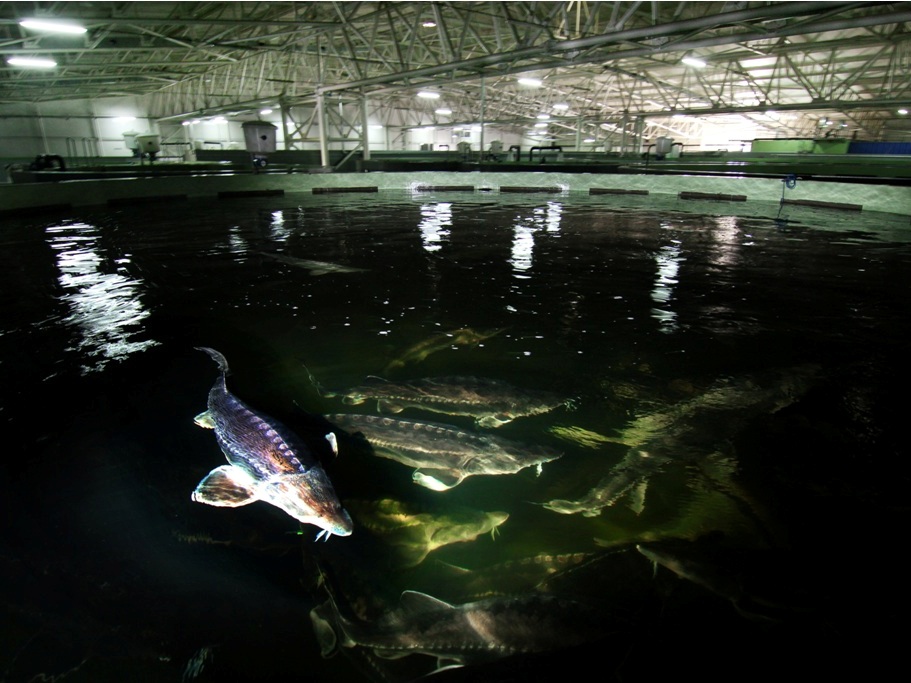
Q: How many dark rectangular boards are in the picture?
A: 9